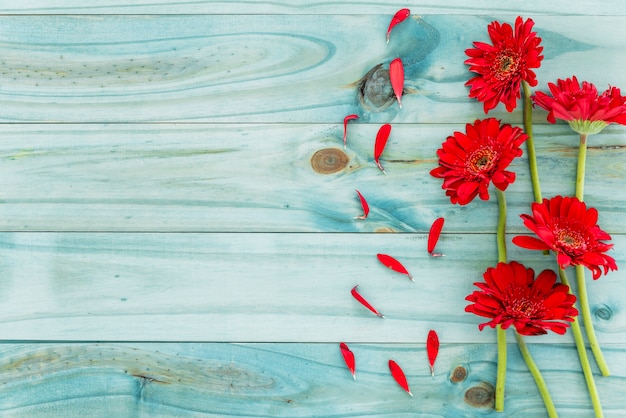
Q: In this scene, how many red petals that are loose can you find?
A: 11